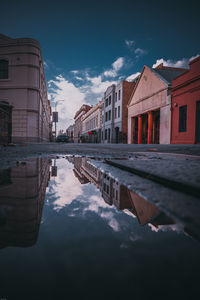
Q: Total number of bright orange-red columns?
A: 2